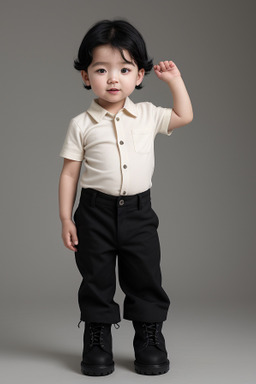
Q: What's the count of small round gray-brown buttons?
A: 5